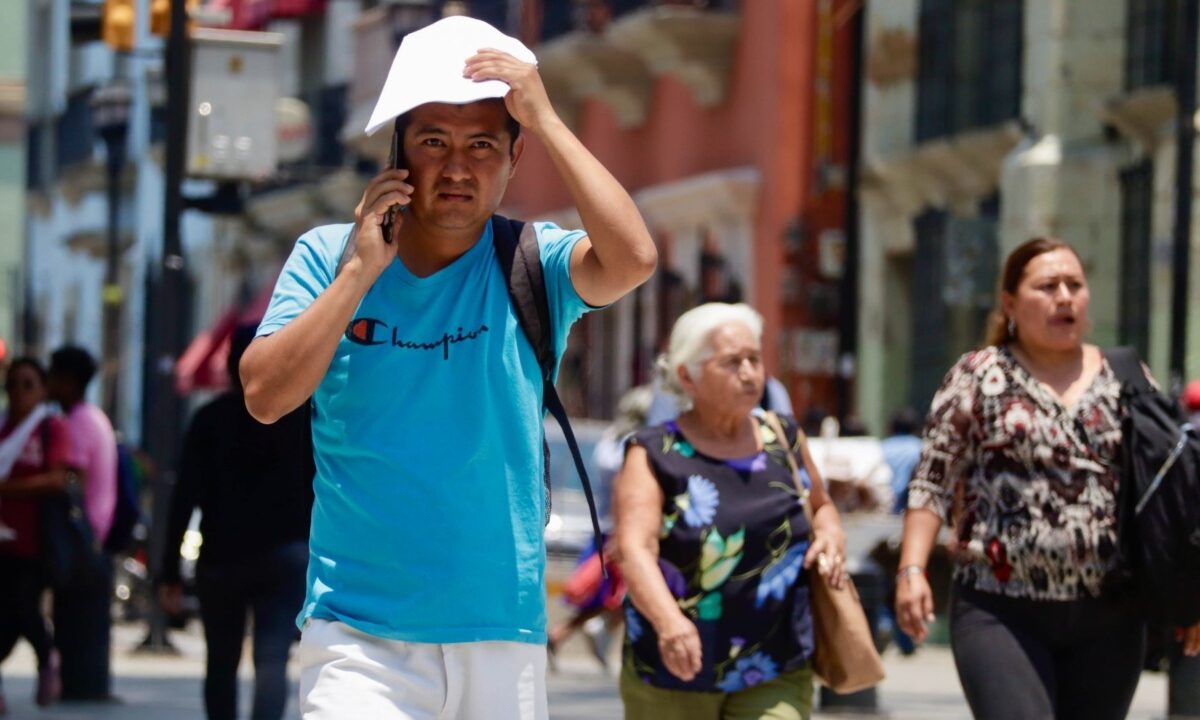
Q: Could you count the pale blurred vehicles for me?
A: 1